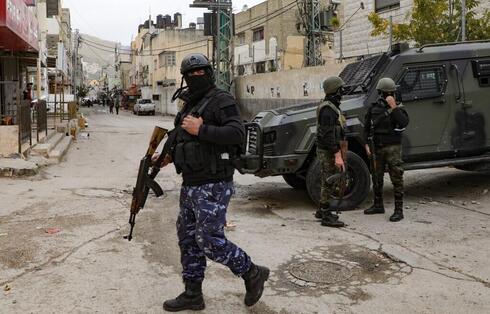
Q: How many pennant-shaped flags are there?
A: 0